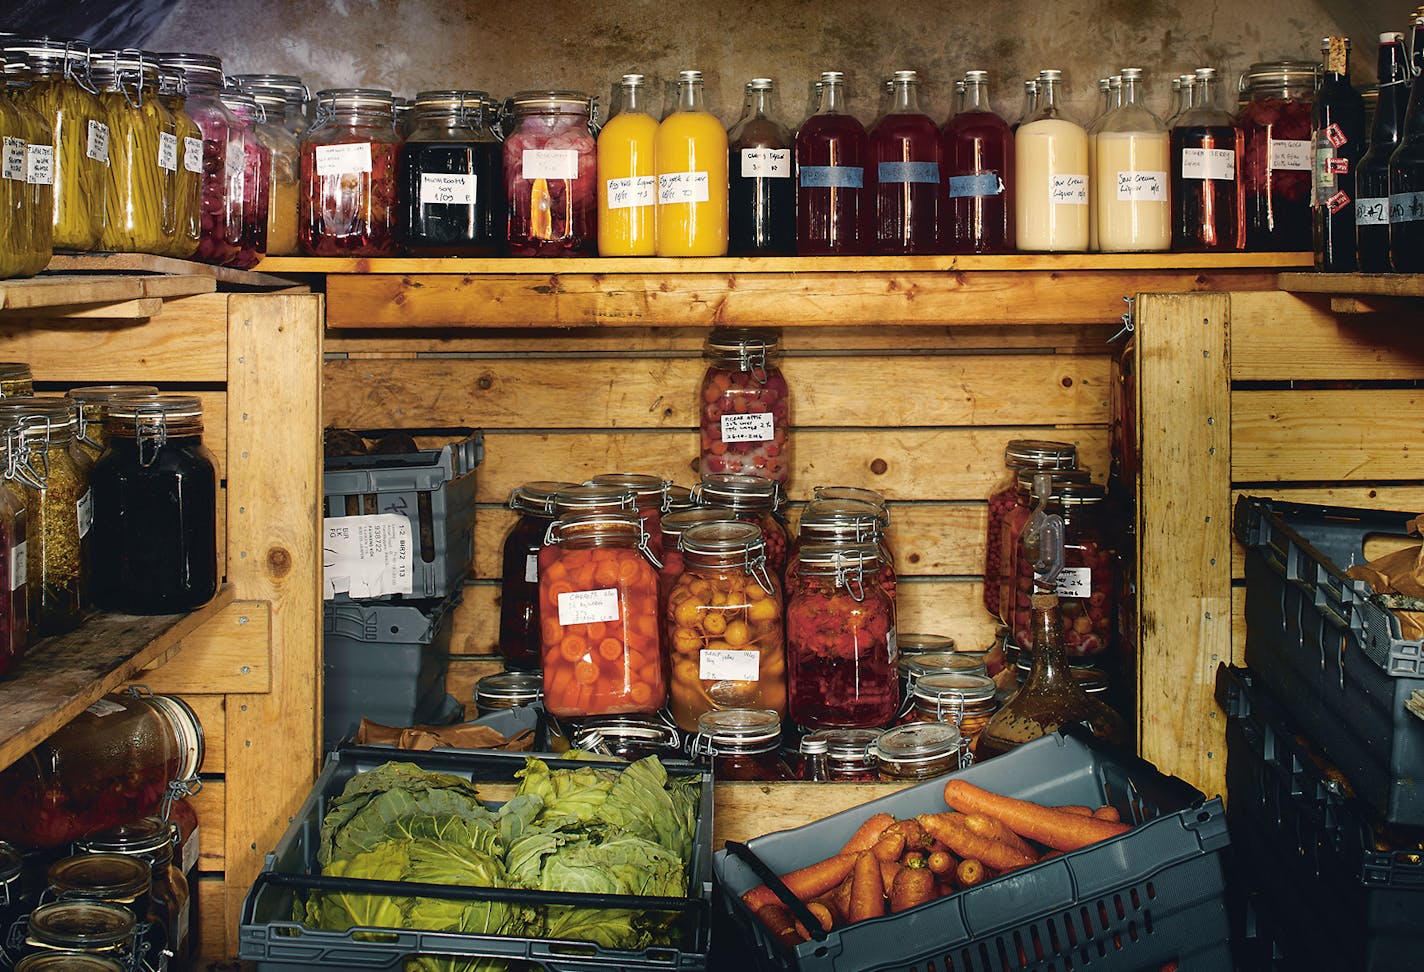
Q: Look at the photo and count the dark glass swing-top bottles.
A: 2